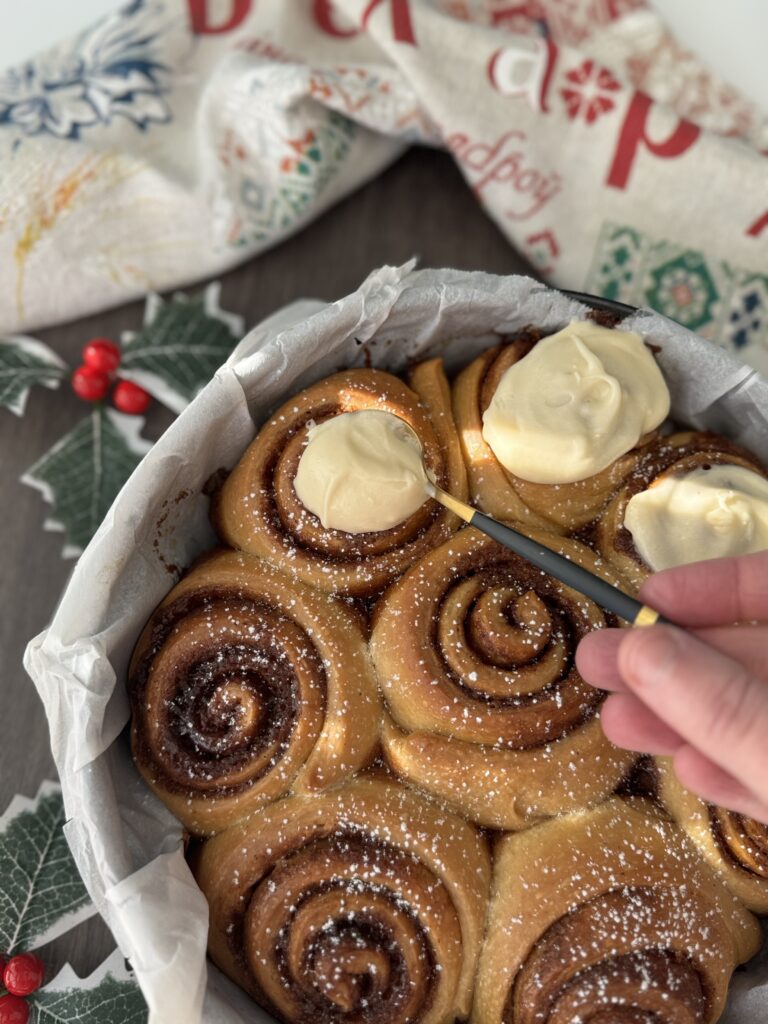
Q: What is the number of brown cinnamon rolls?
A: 8